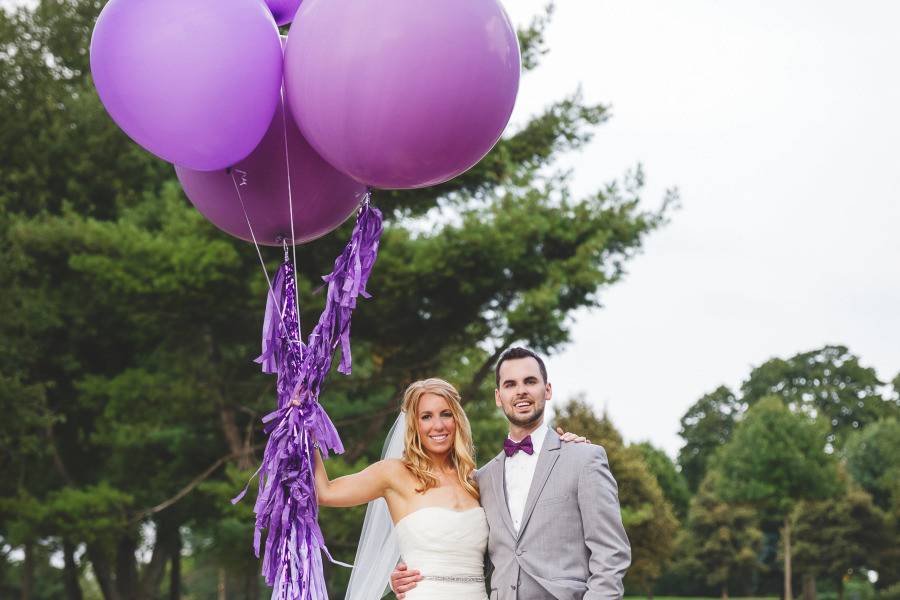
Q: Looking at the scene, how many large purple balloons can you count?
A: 4